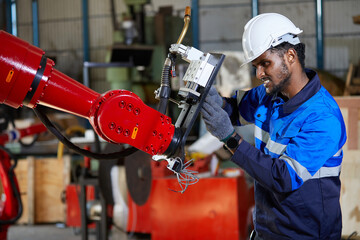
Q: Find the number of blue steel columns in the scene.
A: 6